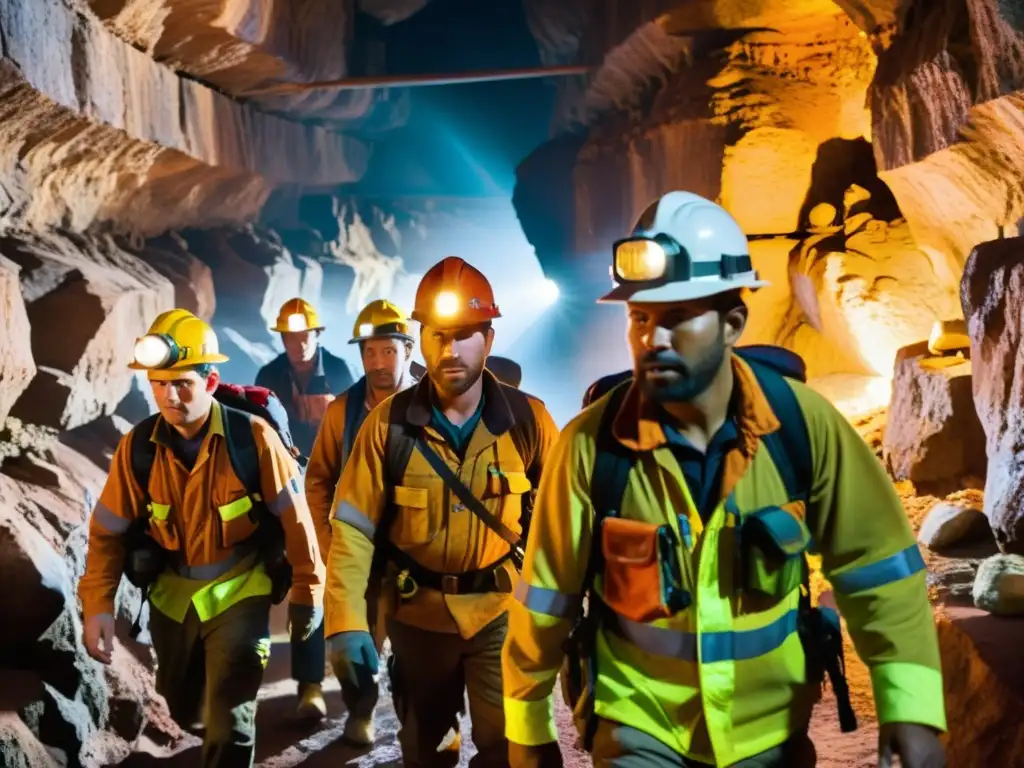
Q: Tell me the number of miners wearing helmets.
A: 5